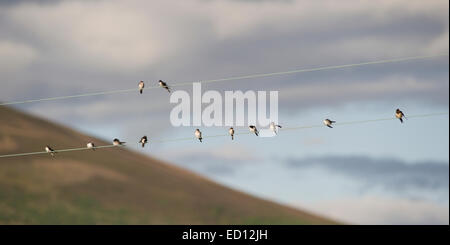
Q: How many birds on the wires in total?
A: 12